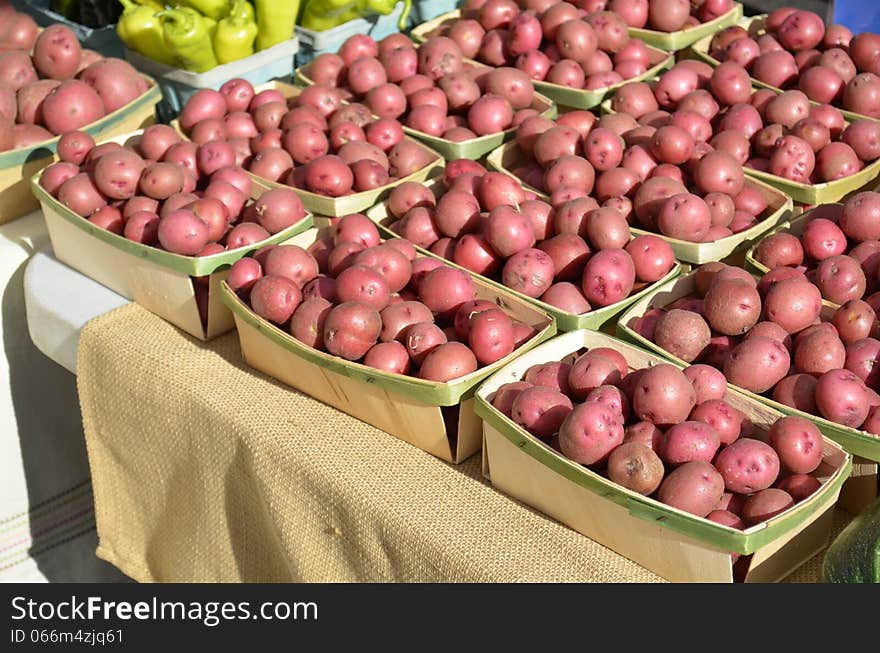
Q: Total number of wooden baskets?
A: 14